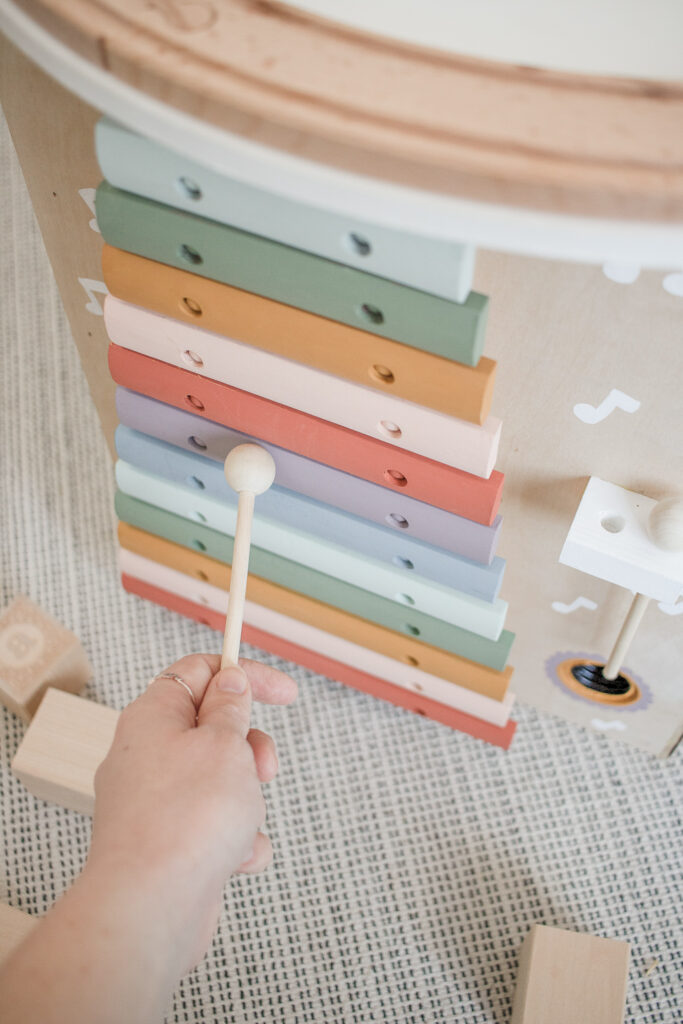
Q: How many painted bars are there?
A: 12